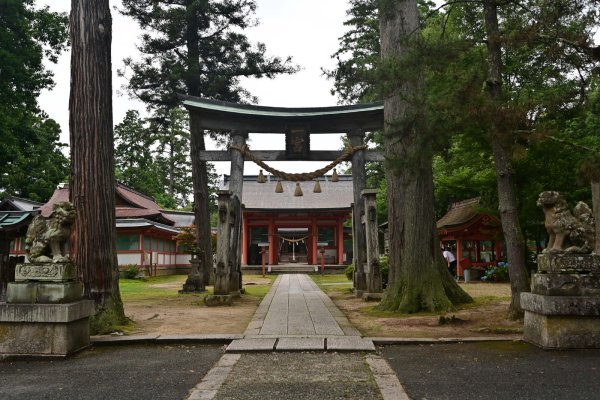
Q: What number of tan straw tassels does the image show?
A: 5